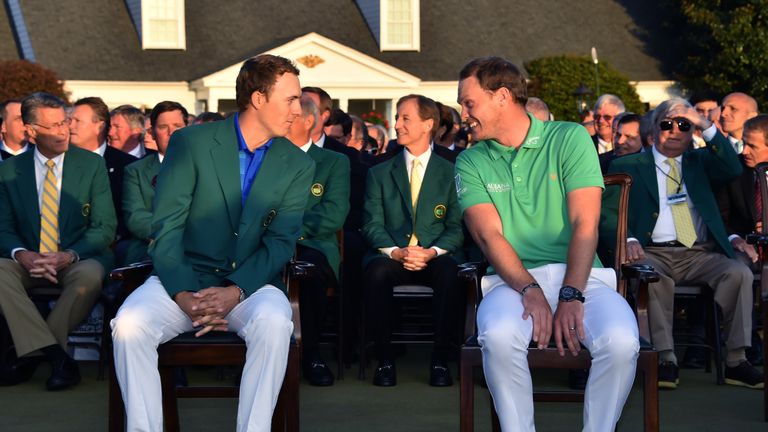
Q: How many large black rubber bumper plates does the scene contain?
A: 0